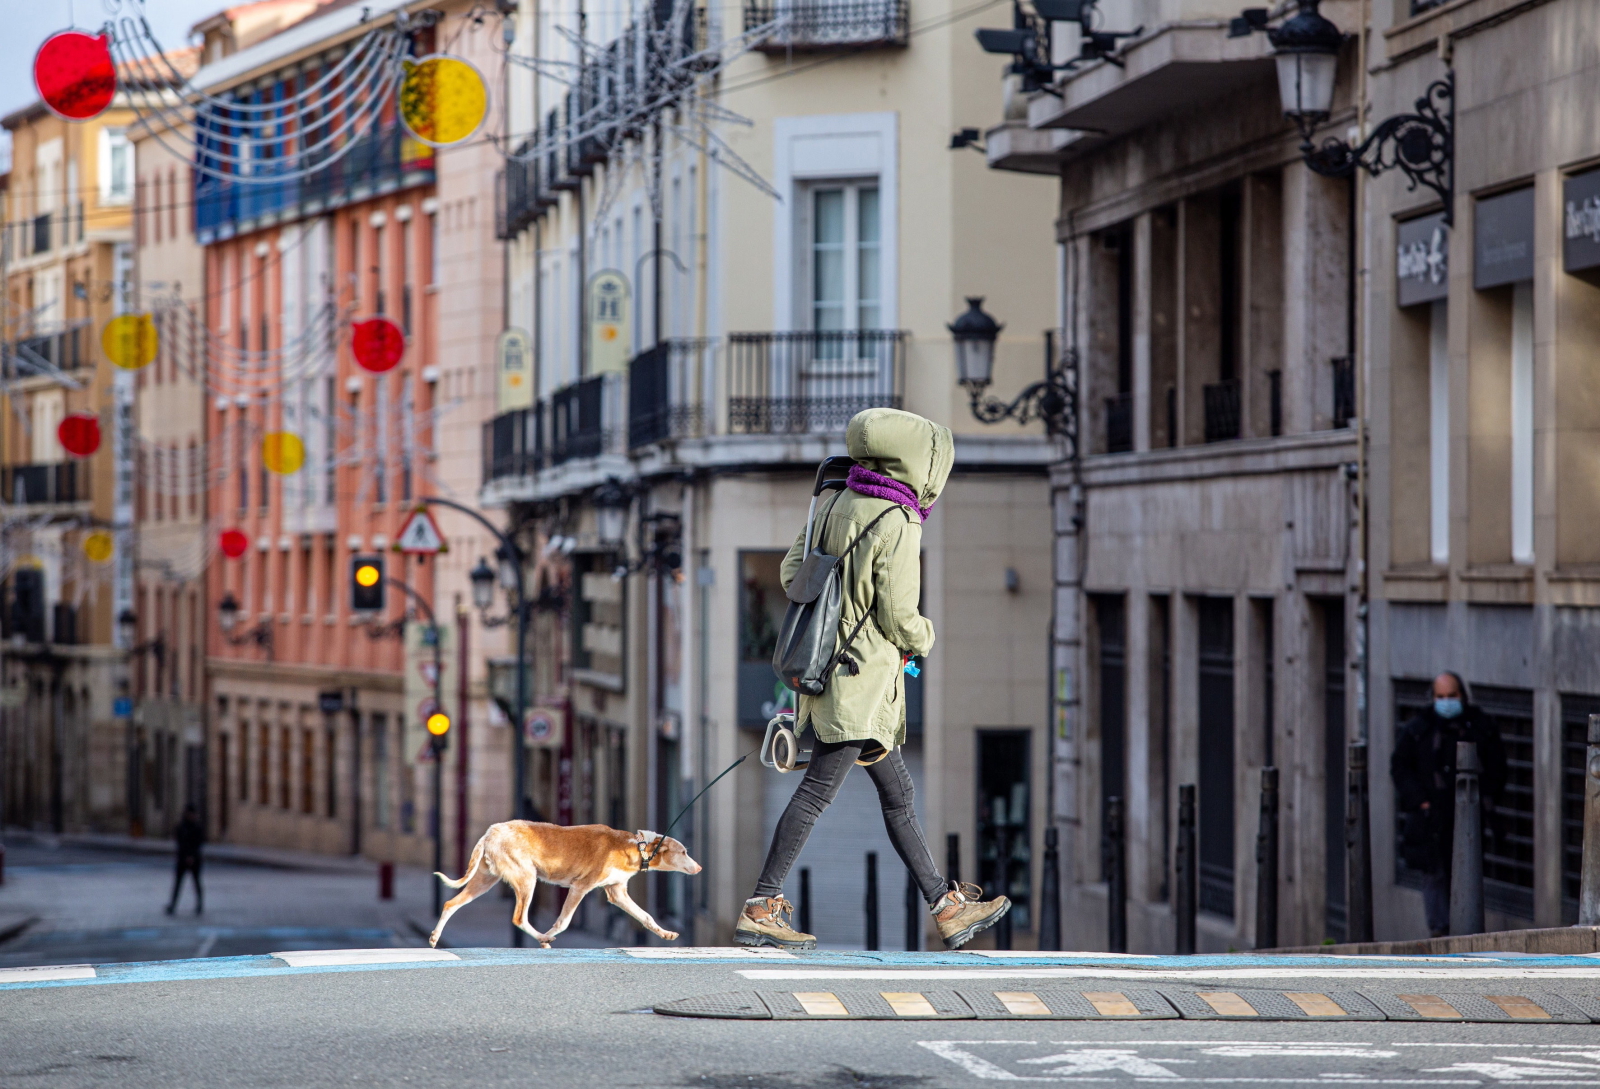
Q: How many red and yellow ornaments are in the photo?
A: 8